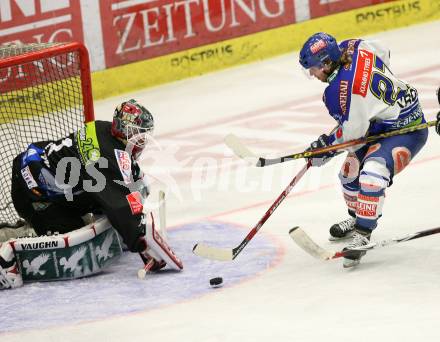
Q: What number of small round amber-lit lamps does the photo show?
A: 0